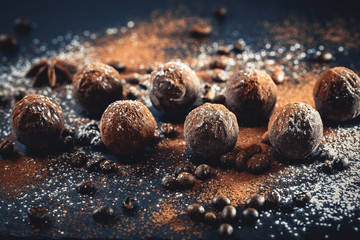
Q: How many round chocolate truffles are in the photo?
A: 8